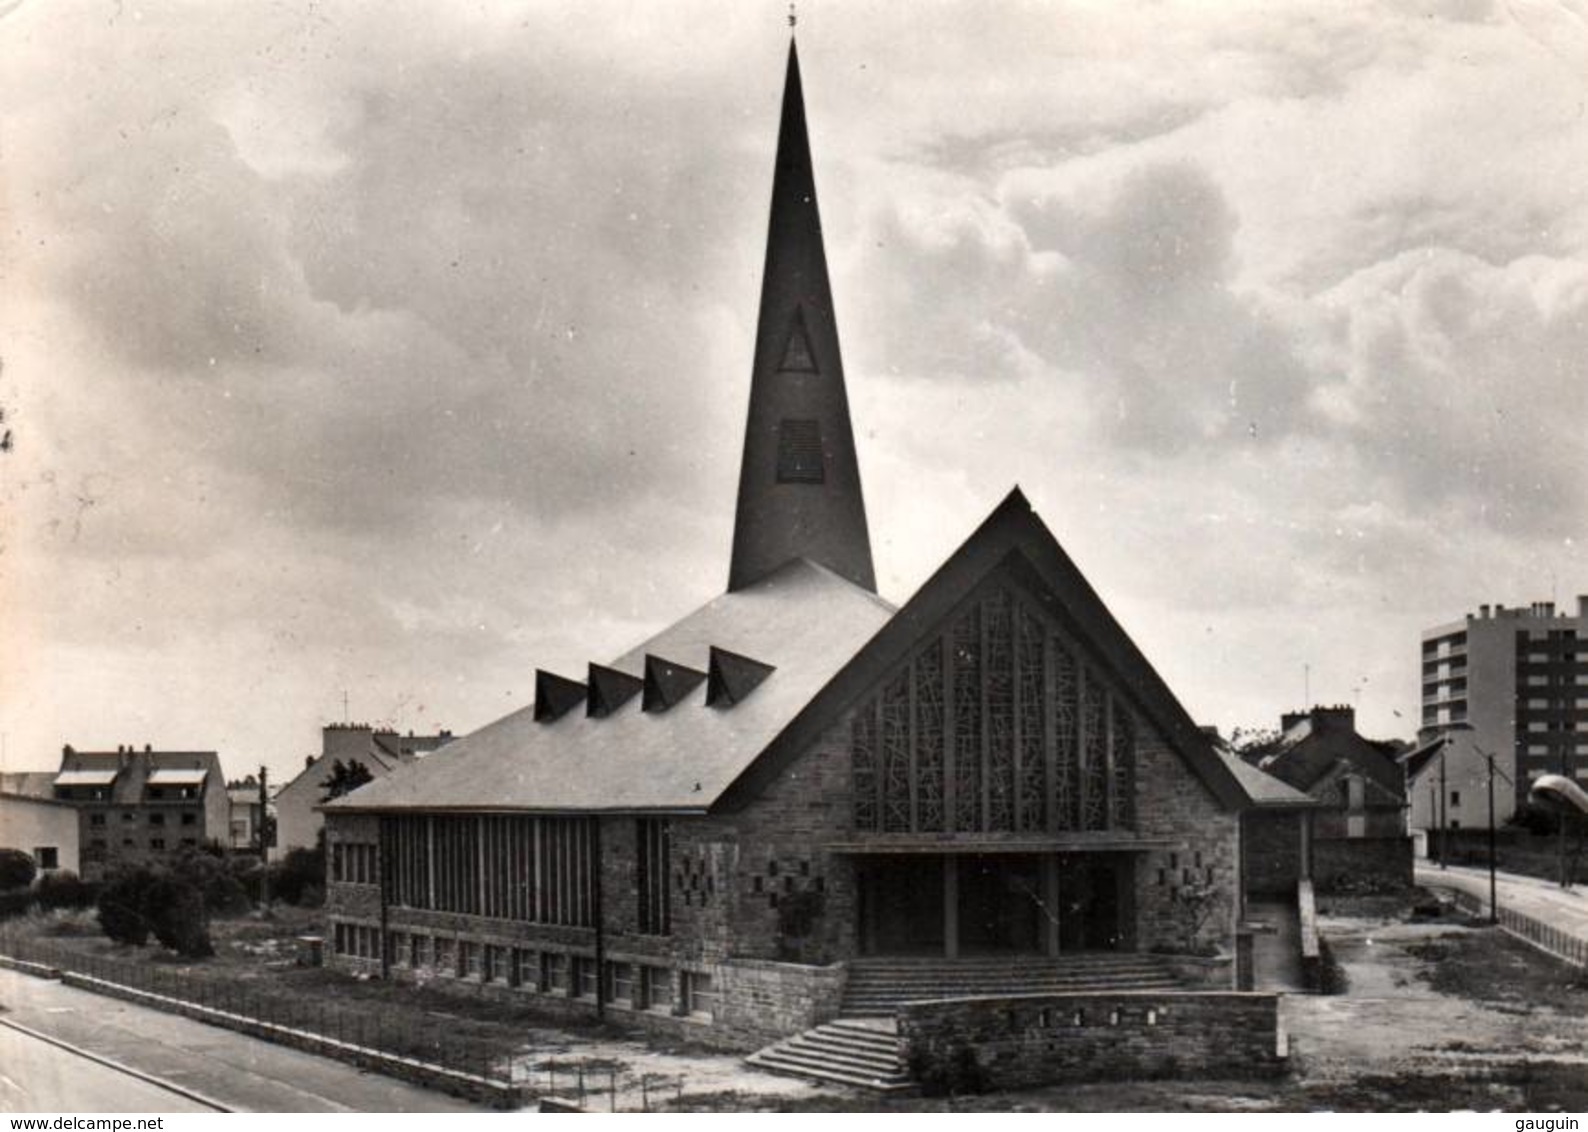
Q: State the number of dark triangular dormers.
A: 4